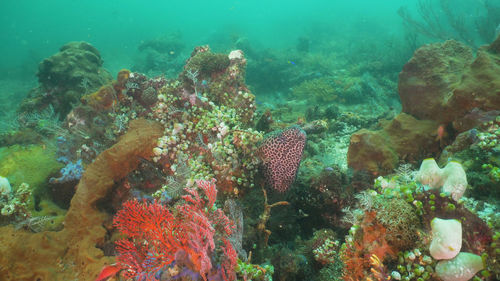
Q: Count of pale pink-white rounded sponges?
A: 4